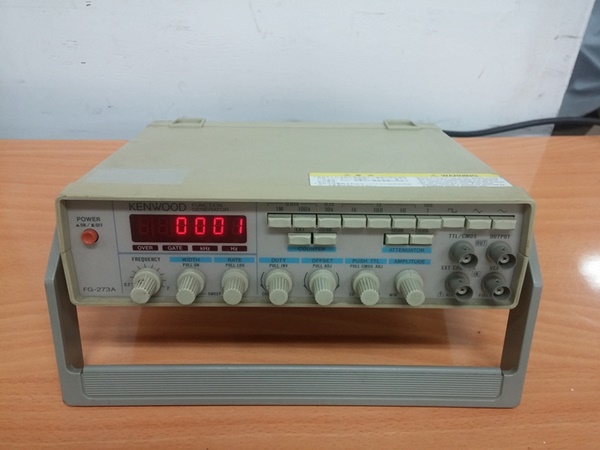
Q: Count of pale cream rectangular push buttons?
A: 14